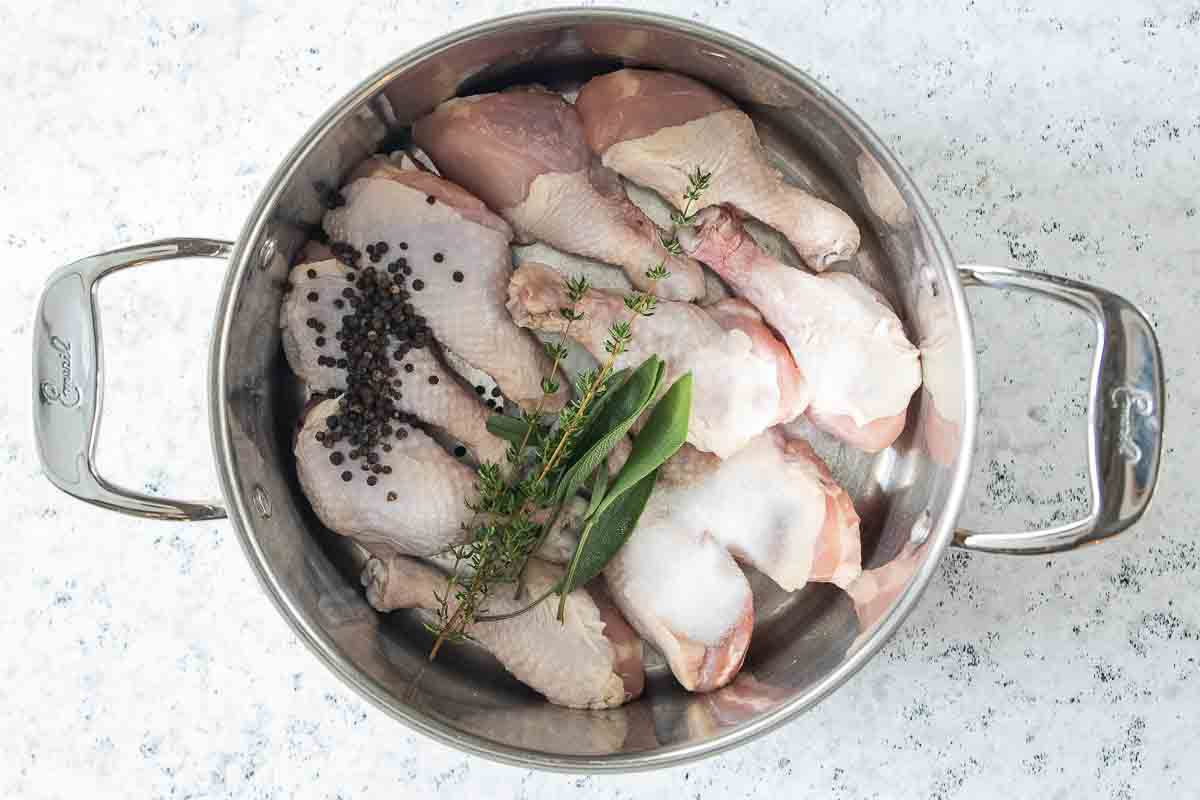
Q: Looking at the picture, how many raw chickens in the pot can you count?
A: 10